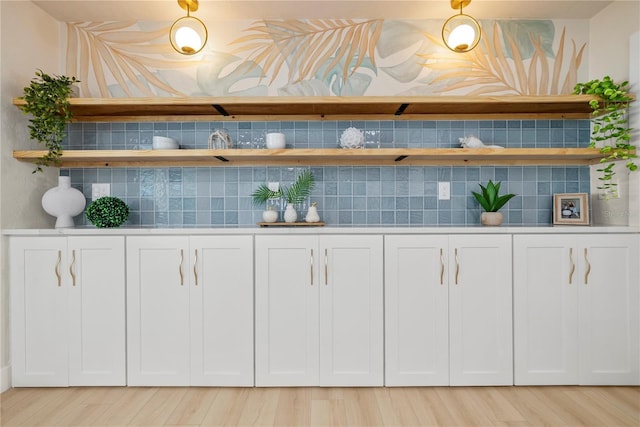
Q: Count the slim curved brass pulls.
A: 10